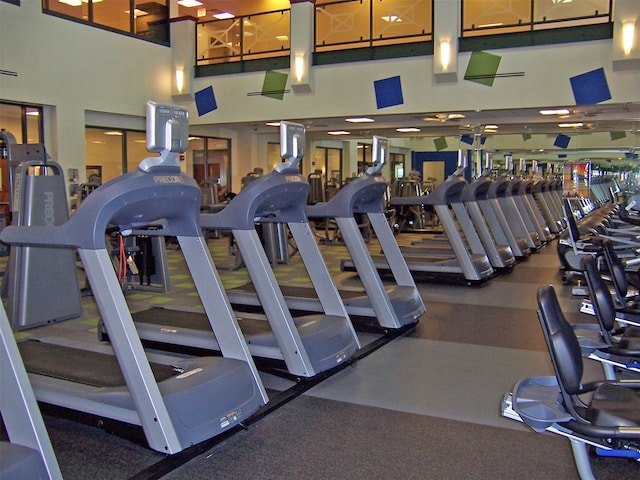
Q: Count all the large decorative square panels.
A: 5